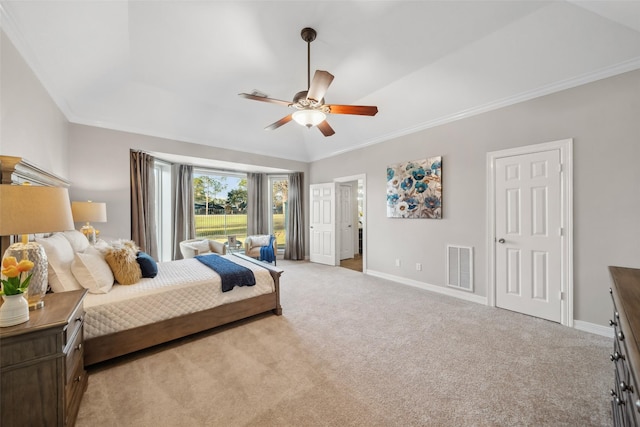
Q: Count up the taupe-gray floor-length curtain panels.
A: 4